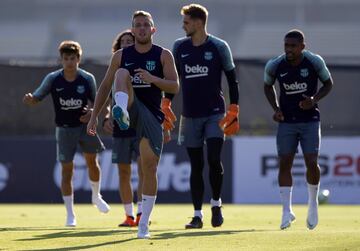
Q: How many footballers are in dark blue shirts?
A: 5